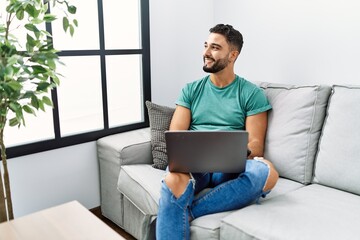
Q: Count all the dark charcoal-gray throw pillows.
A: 1